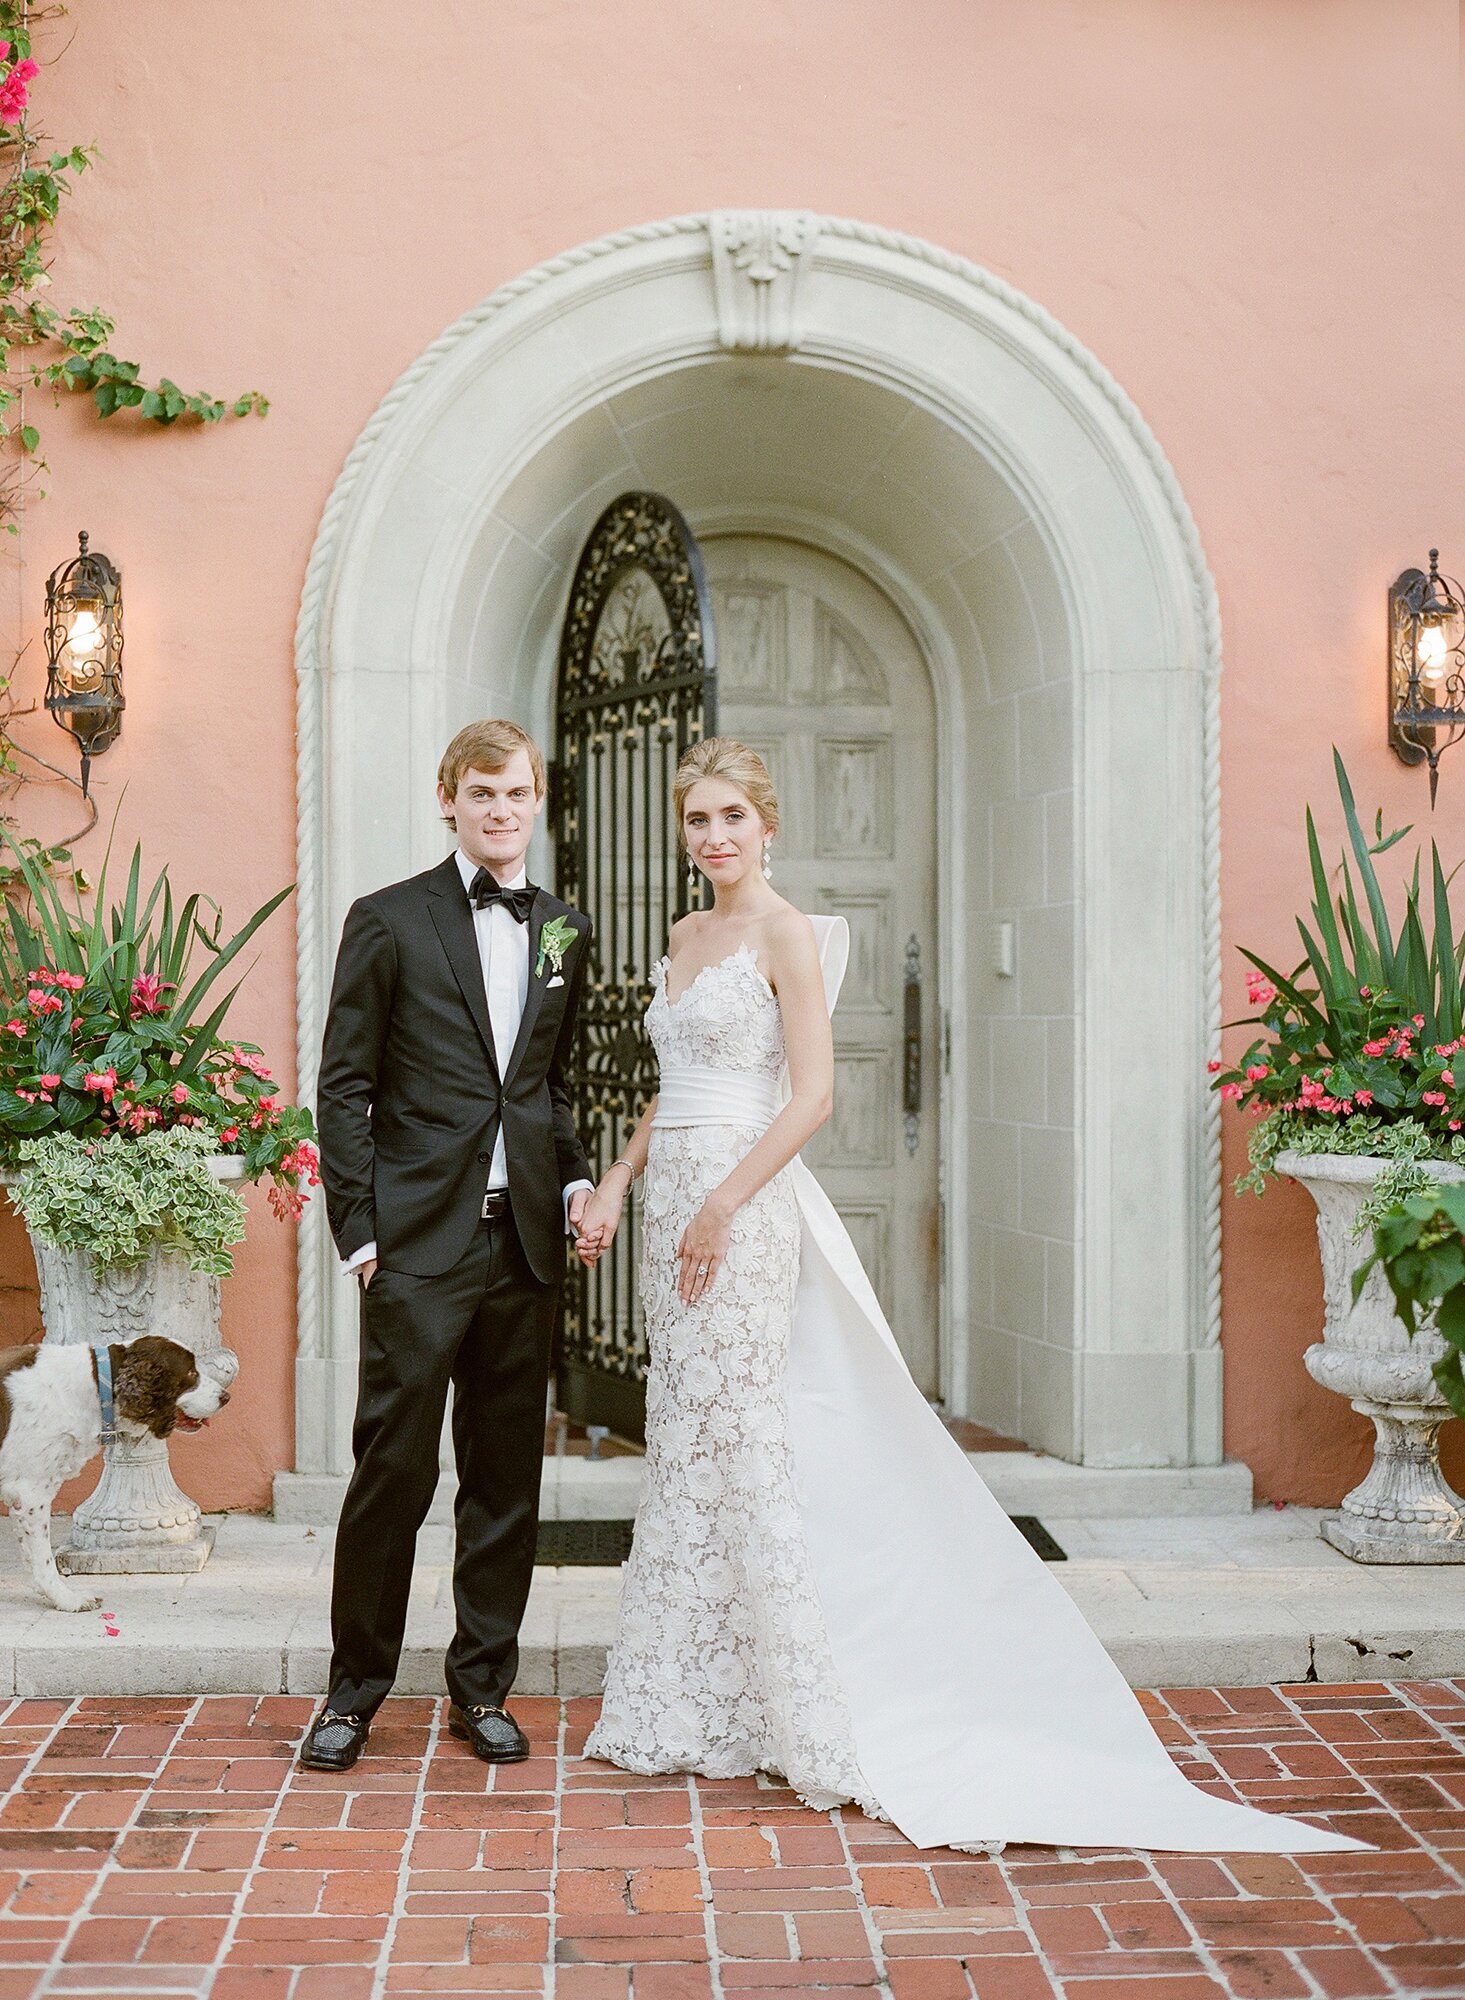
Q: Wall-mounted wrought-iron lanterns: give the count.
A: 2